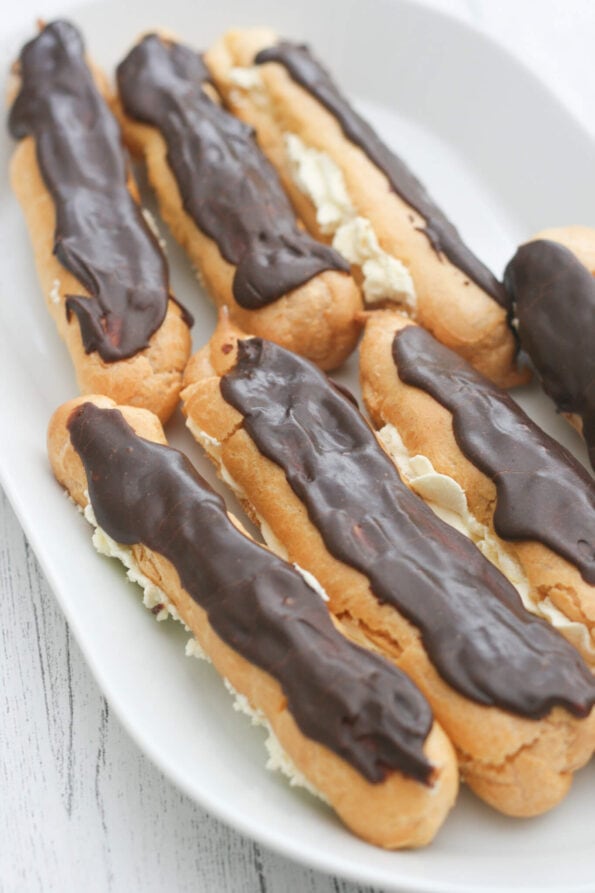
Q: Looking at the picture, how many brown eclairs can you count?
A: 7